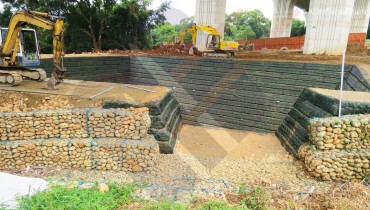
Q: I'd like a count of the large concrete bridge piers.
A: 4